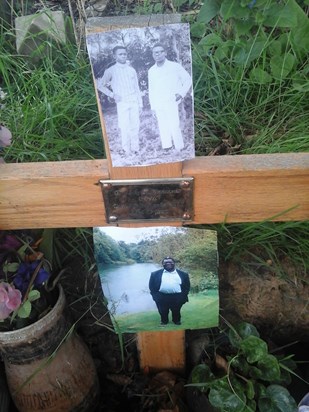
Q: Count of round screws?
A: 4